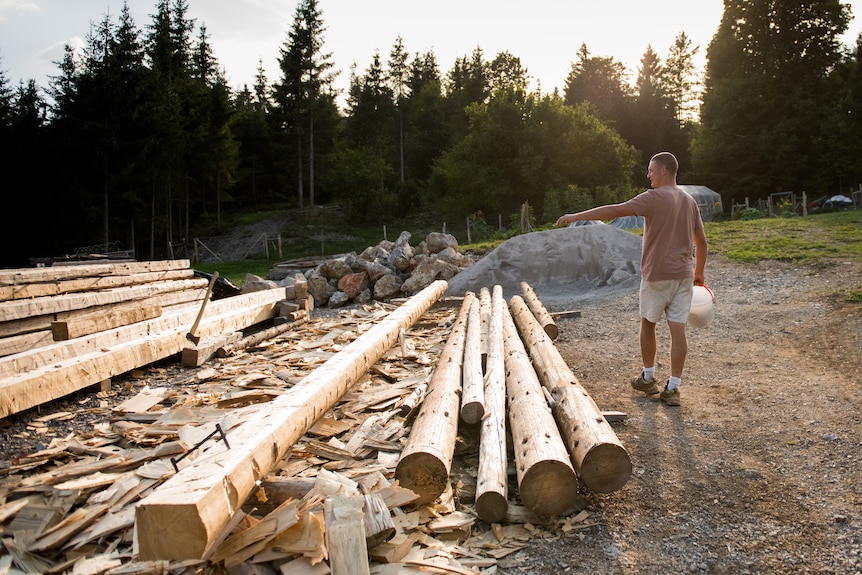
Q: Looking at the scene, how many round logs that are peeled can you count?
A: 7